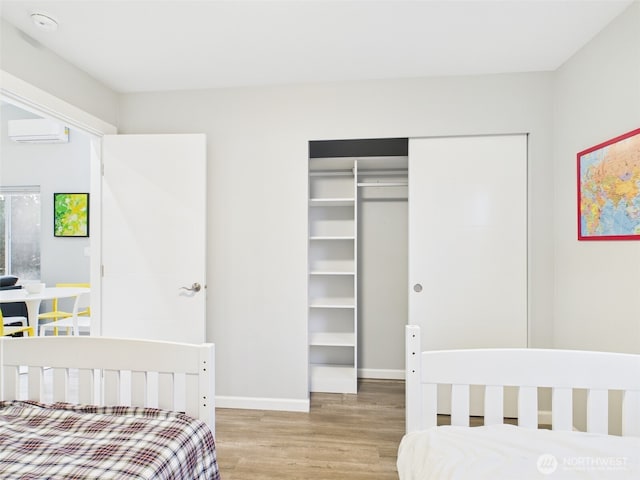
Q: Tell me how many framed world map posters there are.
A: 1